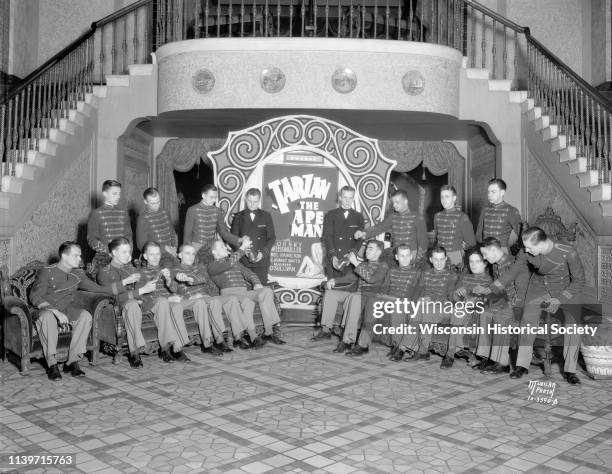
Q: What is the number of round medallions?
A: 4